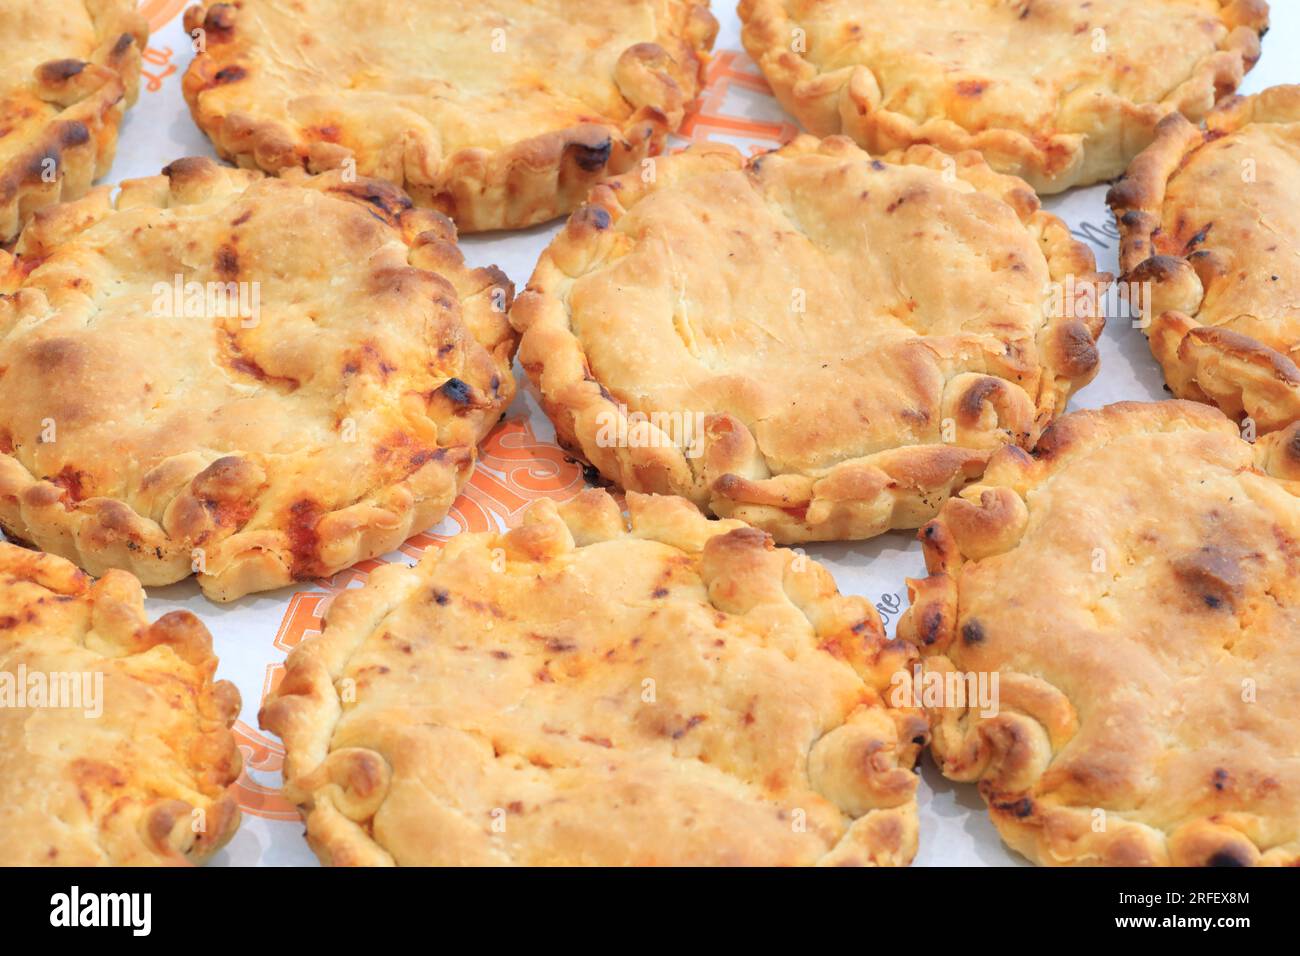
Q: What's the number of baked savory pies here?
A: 9